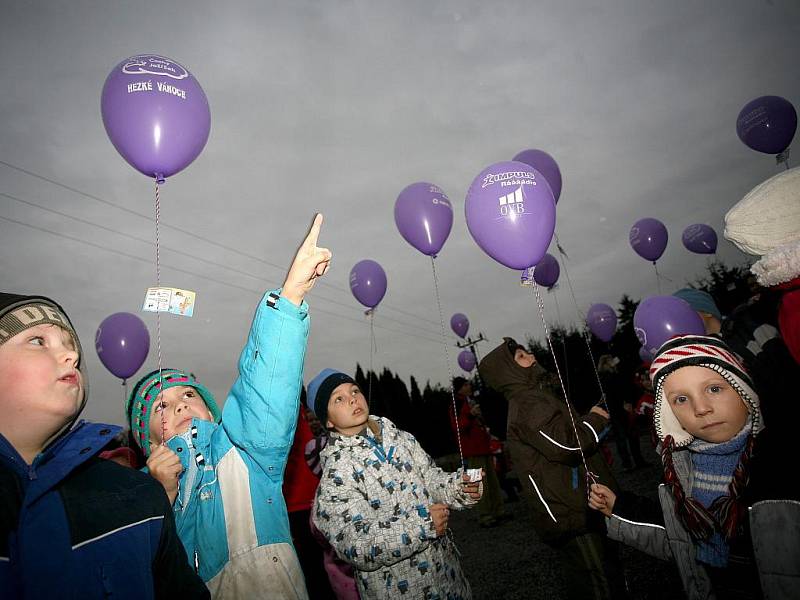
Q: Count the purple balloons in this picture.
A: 14